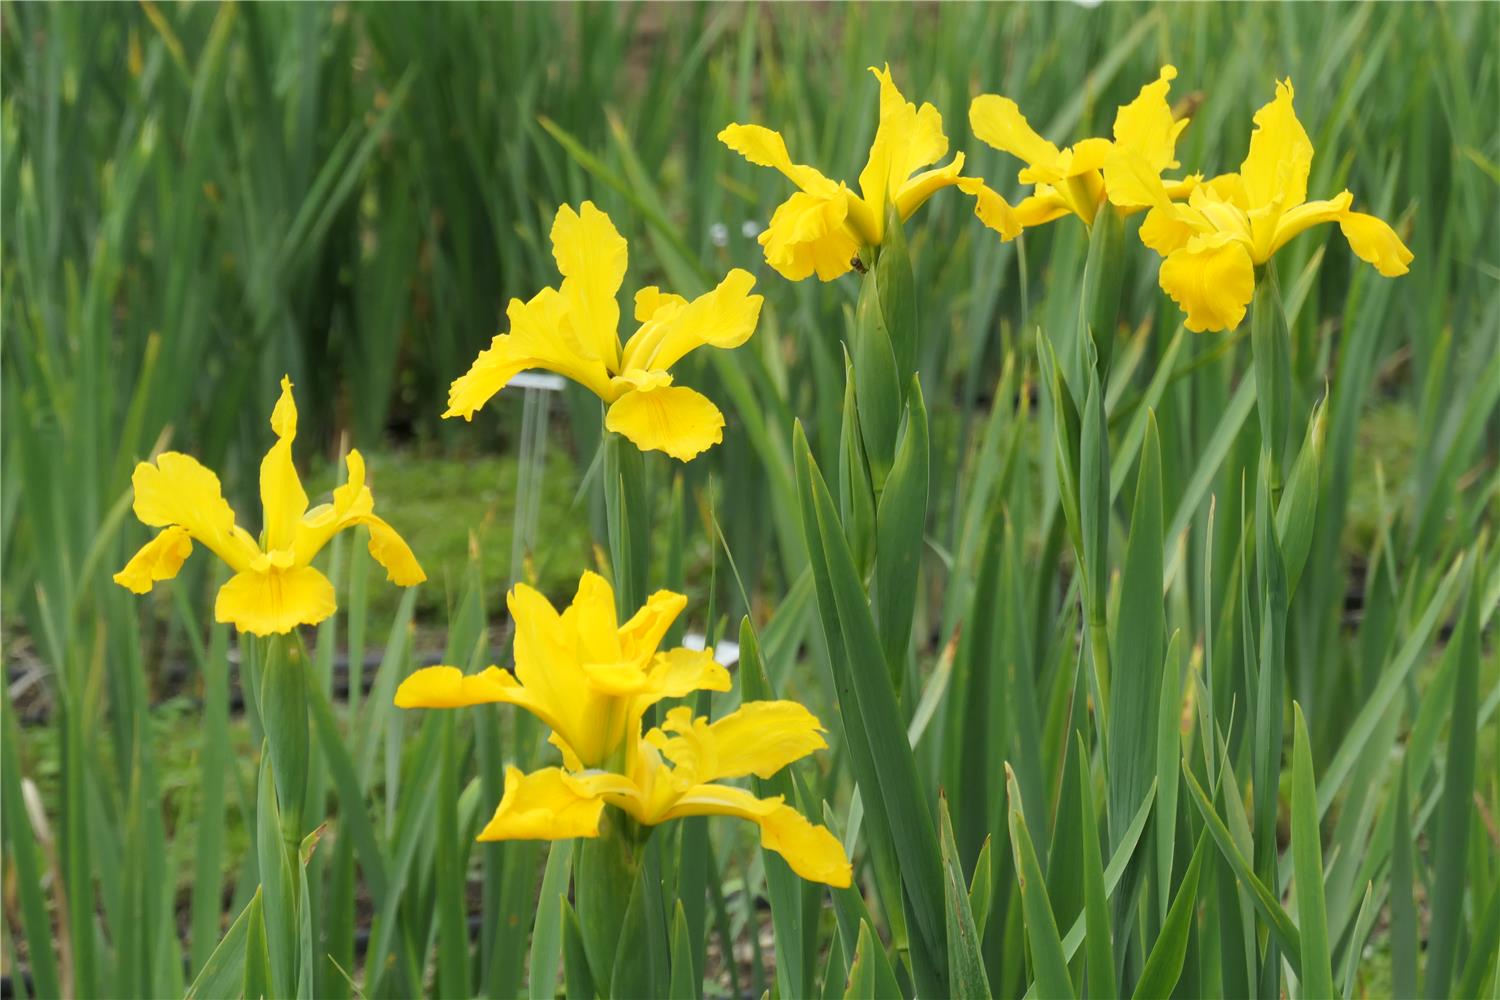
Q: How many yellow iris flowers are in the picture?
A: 7